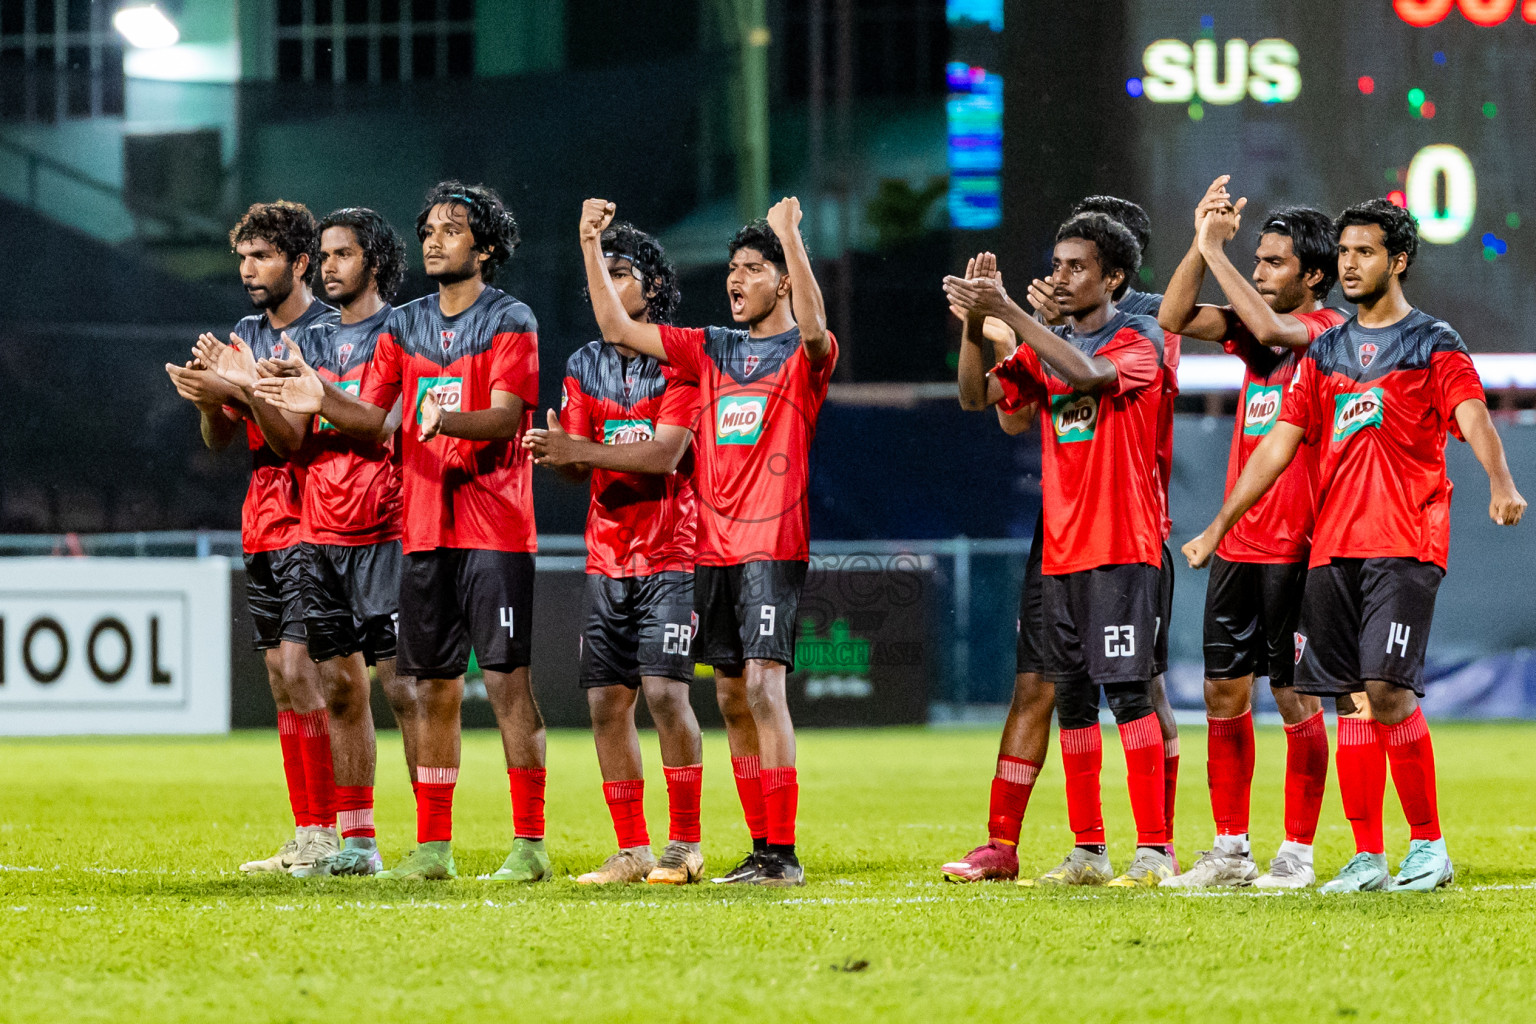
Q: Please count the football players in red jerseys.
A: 9